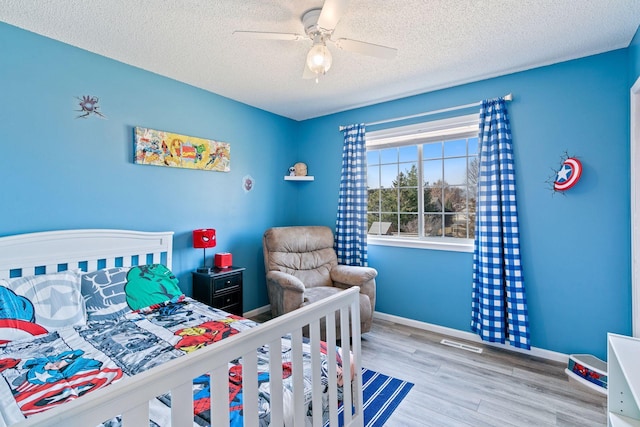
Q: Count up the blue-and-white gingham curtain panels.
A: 2